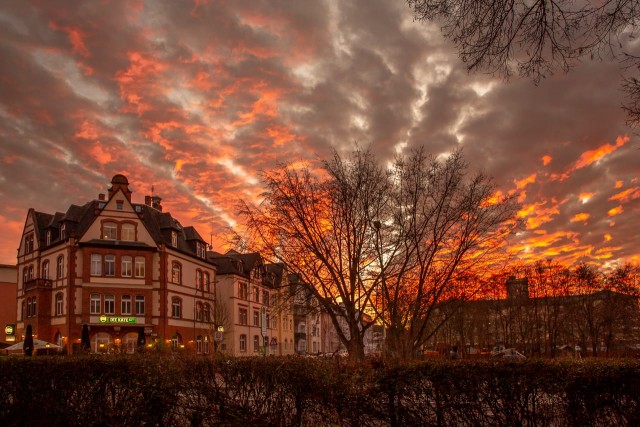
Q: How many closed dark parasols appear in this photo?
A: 3